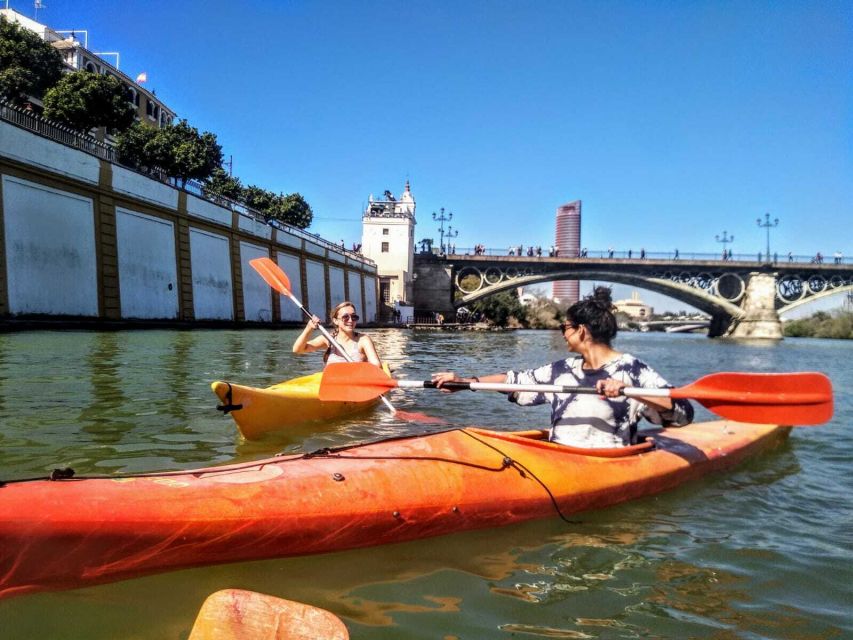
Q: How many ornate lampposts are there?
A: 4